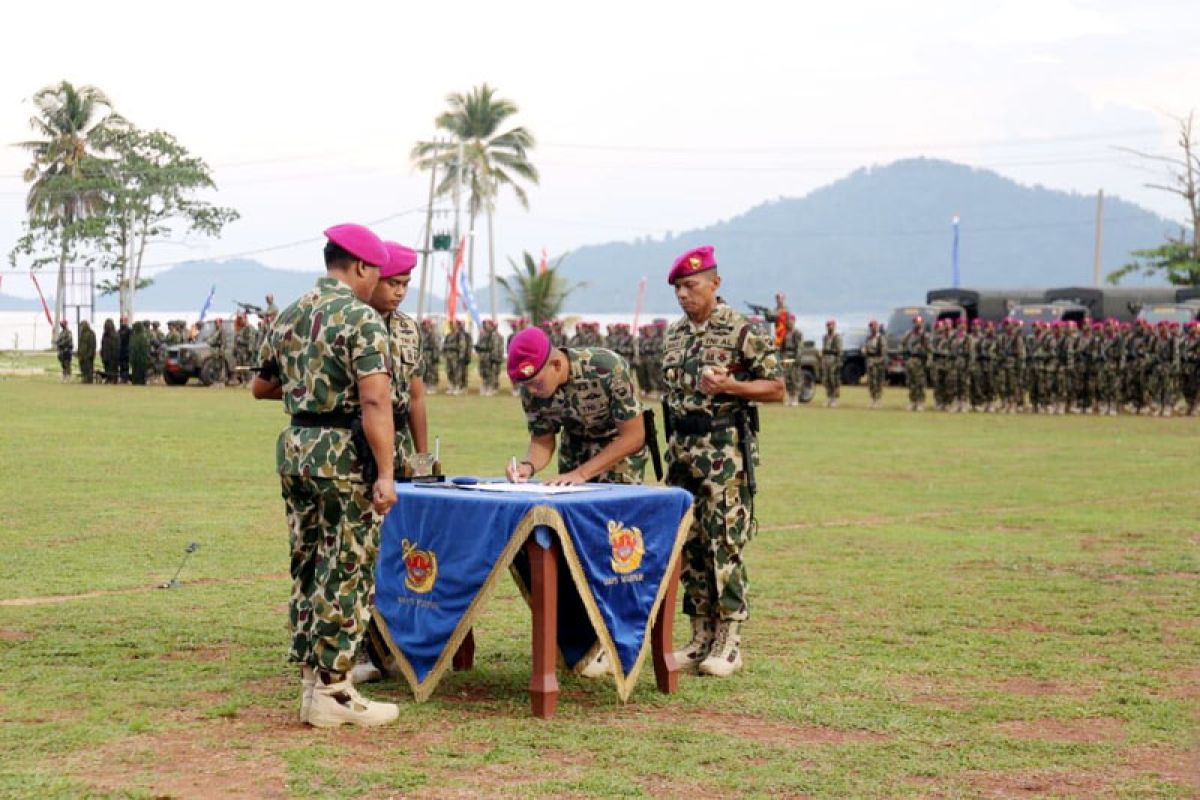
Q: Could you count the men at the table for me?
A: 4